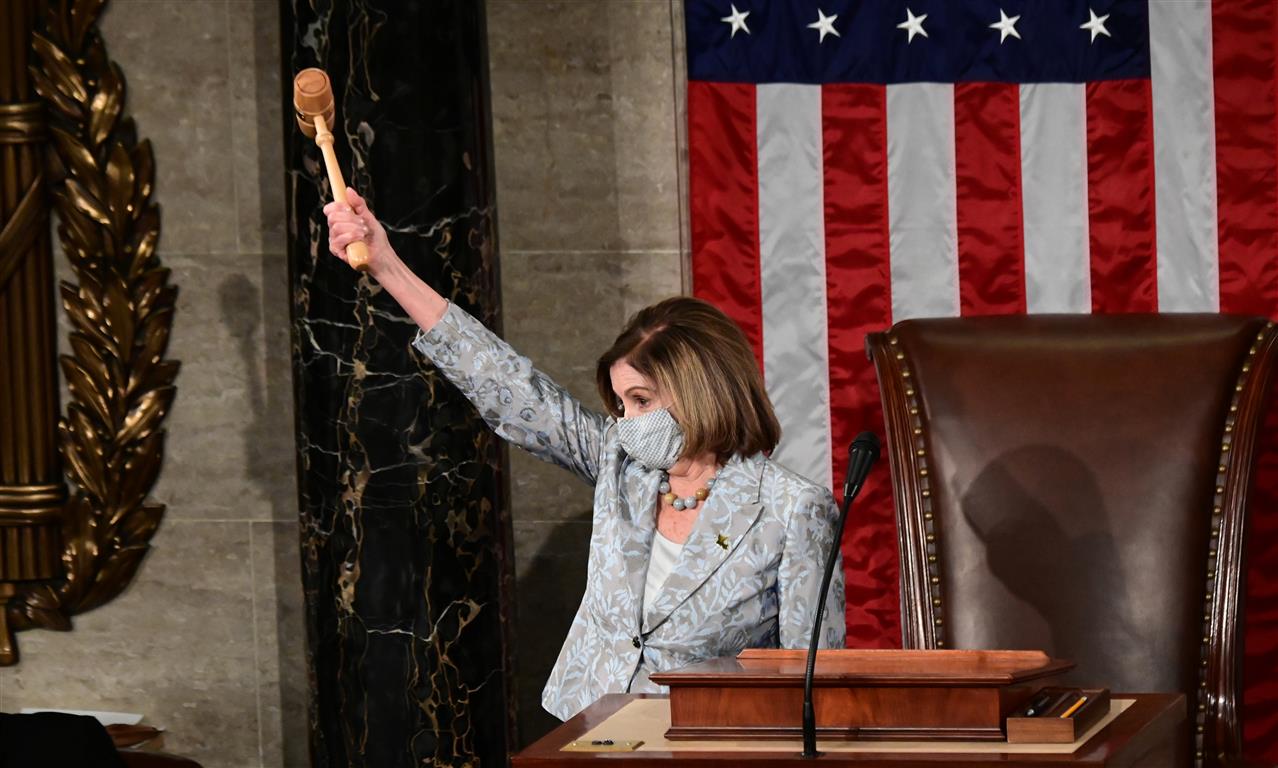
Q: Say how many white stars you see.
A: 5